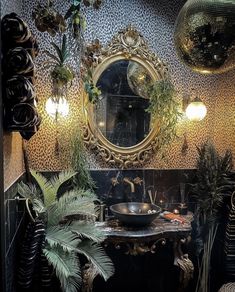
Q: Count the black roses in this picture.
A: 4